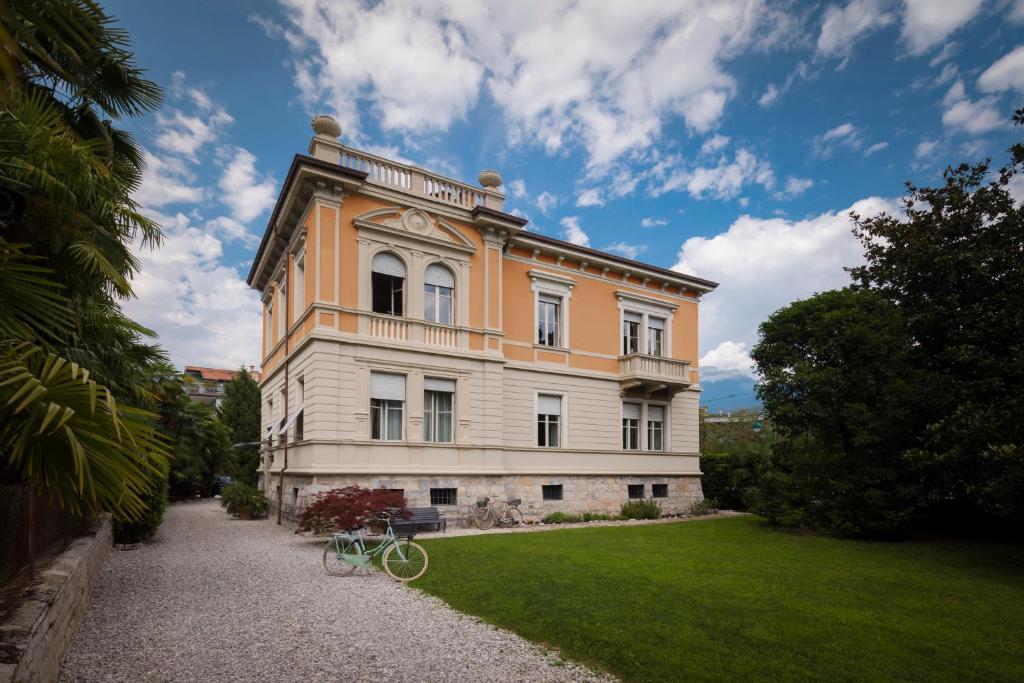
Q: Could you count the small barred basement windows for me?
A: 4